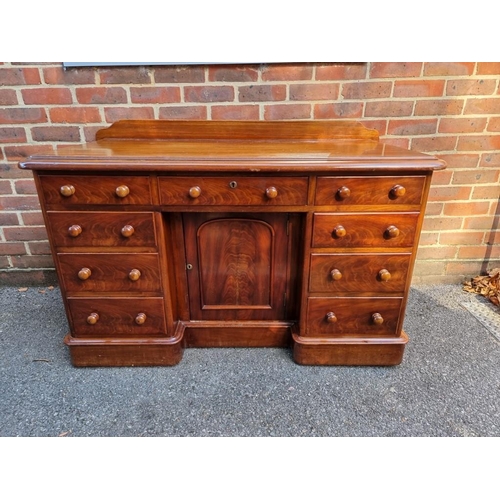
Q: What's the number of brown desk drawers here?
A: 9